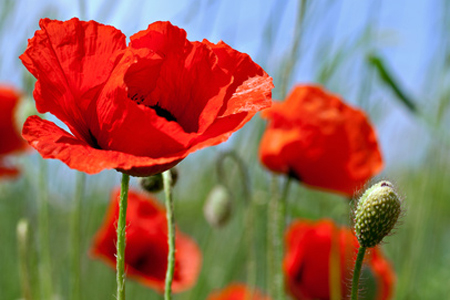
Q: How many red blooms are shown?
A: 6